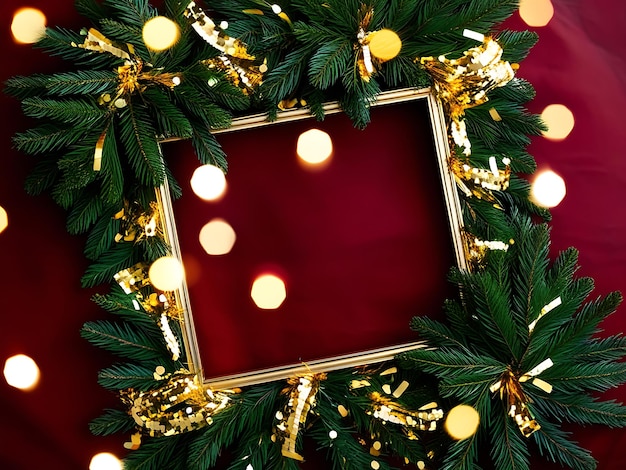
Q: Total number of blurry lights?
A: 15